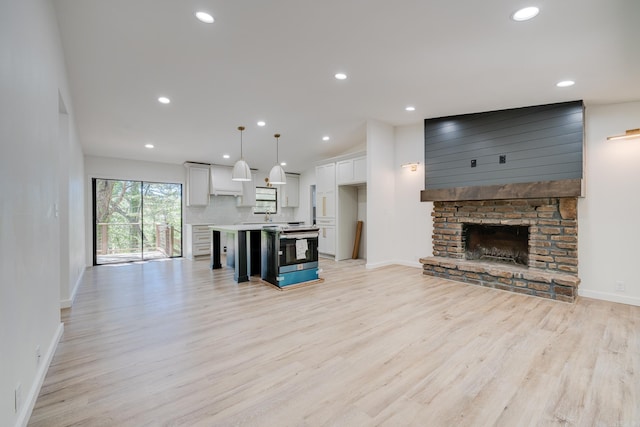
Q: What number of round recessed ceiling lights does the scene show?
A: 11